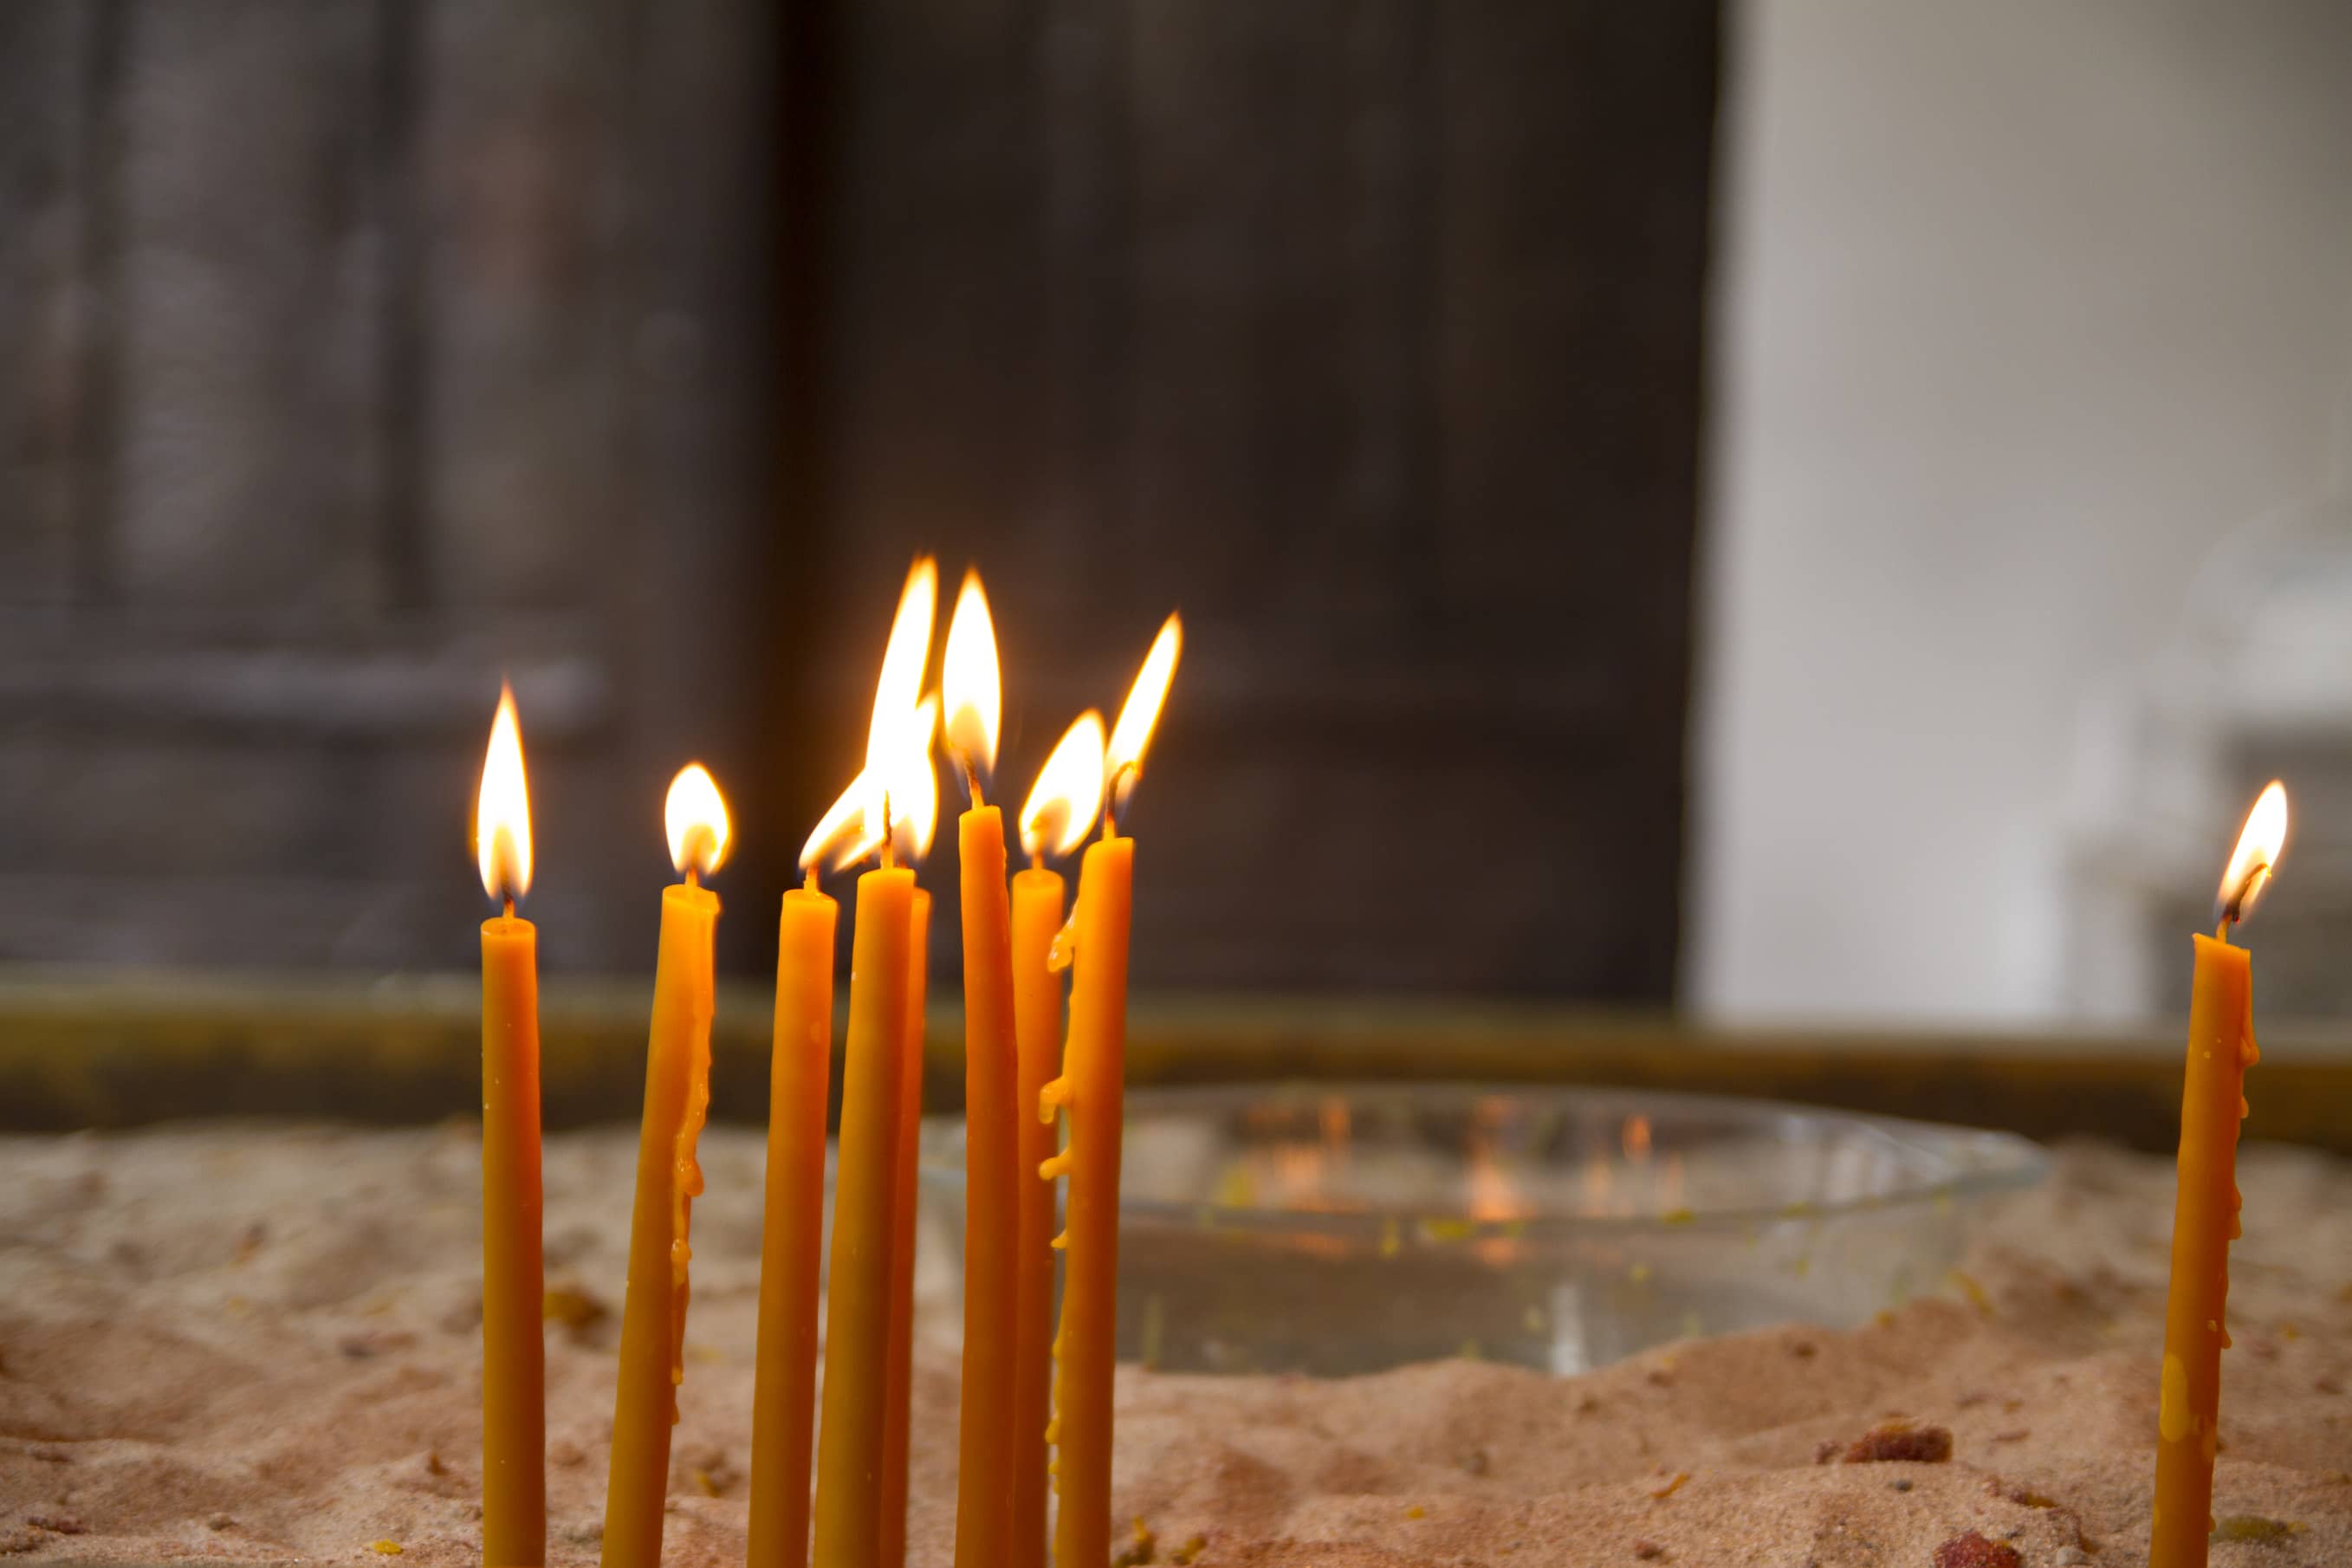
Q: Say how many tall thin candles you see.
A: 9